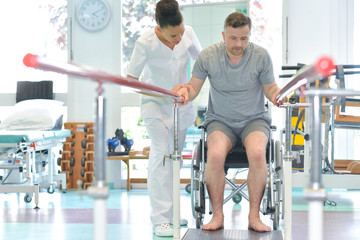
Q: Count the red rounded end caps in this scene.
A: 2